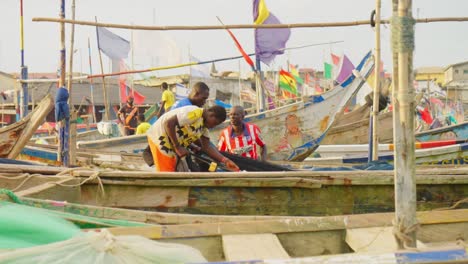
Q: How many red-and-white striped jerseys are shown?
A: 1